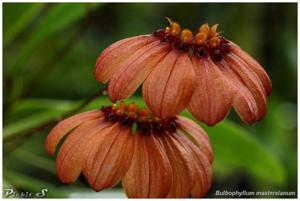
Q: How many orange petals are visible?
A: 14